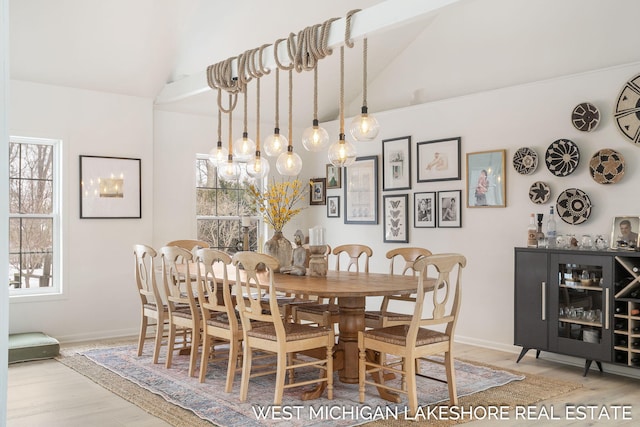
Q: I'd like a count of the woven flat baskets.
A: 7